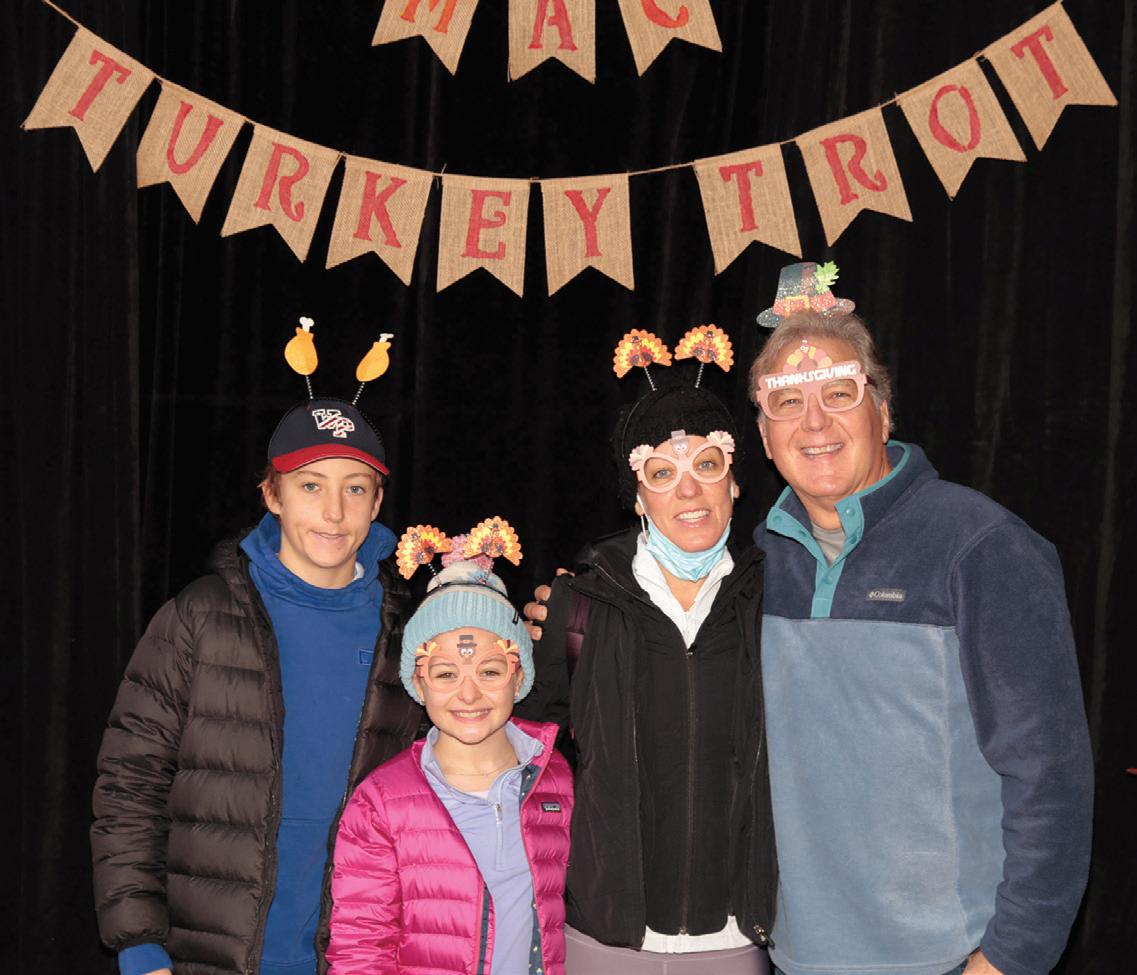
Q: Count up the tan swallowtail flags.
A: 13